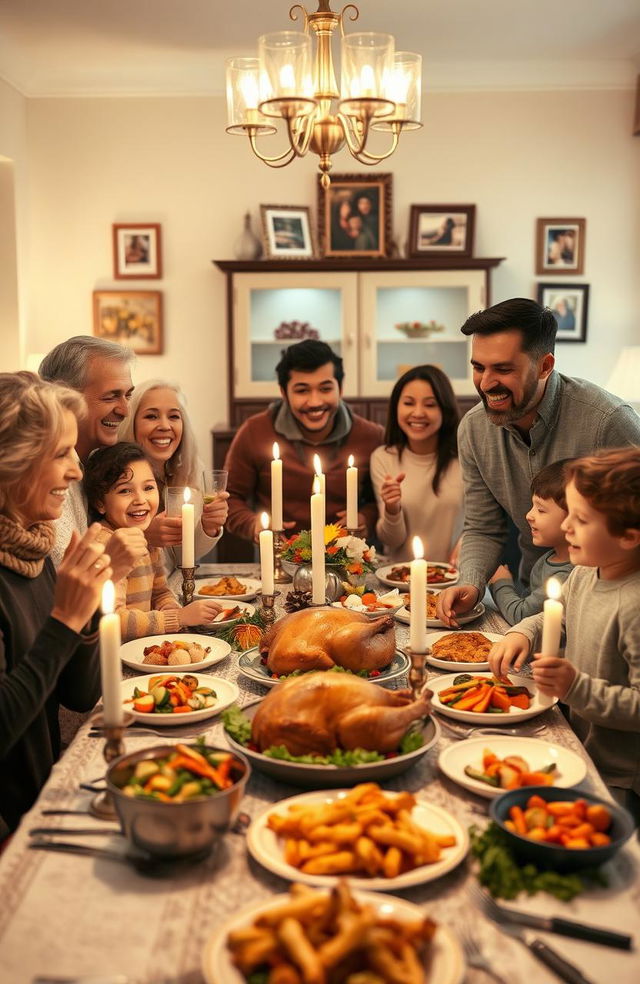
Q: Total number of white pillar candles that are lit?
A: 9